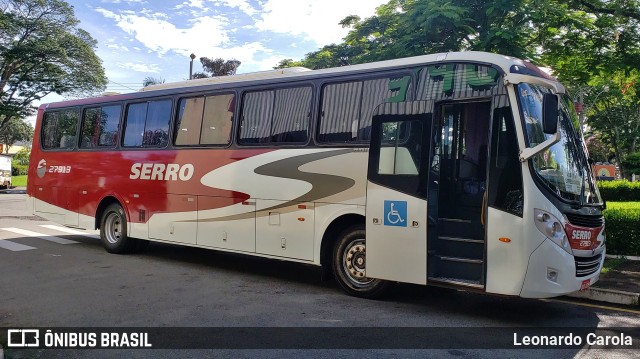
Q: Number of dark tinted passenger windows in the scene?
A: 6